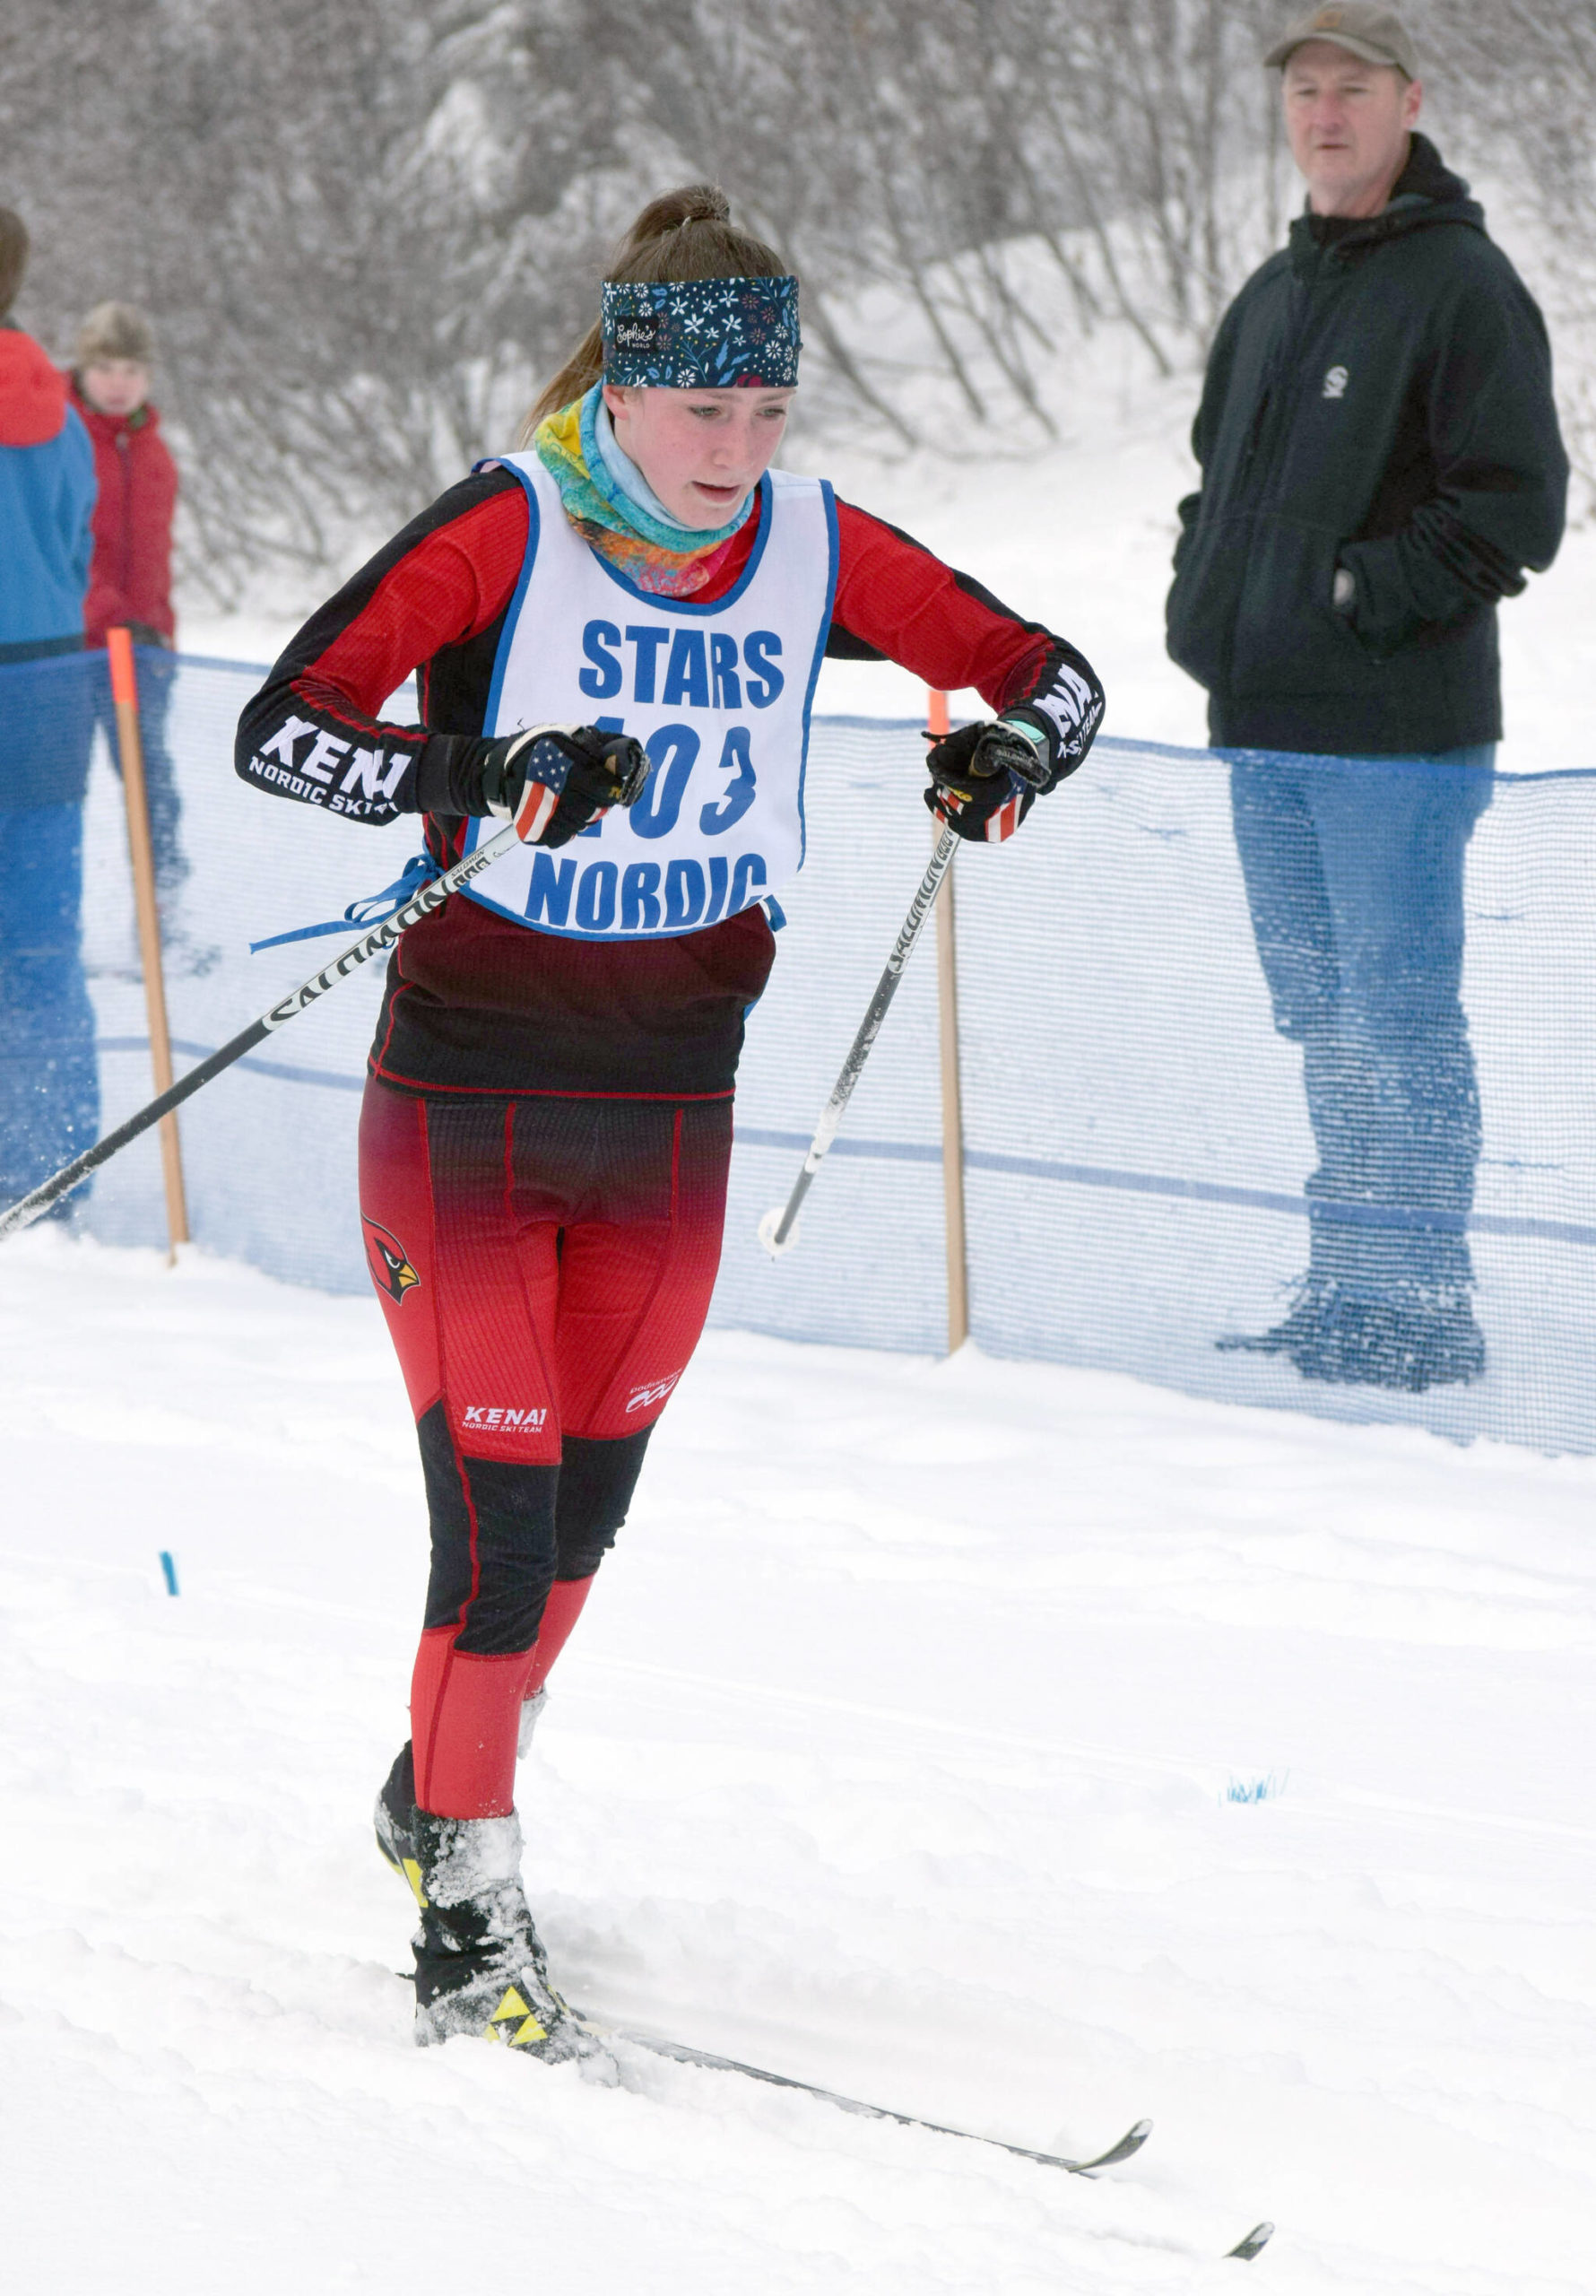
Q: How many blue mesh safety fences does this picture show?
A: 1